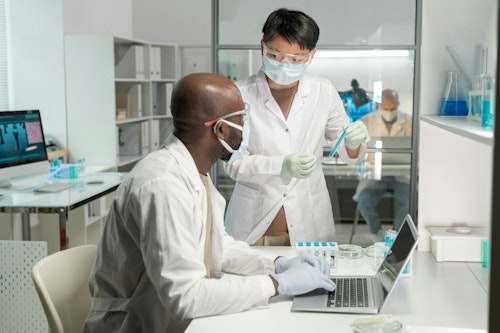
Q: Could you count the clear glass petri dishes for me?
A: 3